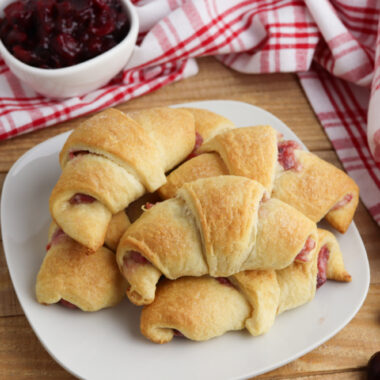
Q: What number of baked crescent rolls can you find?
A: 5